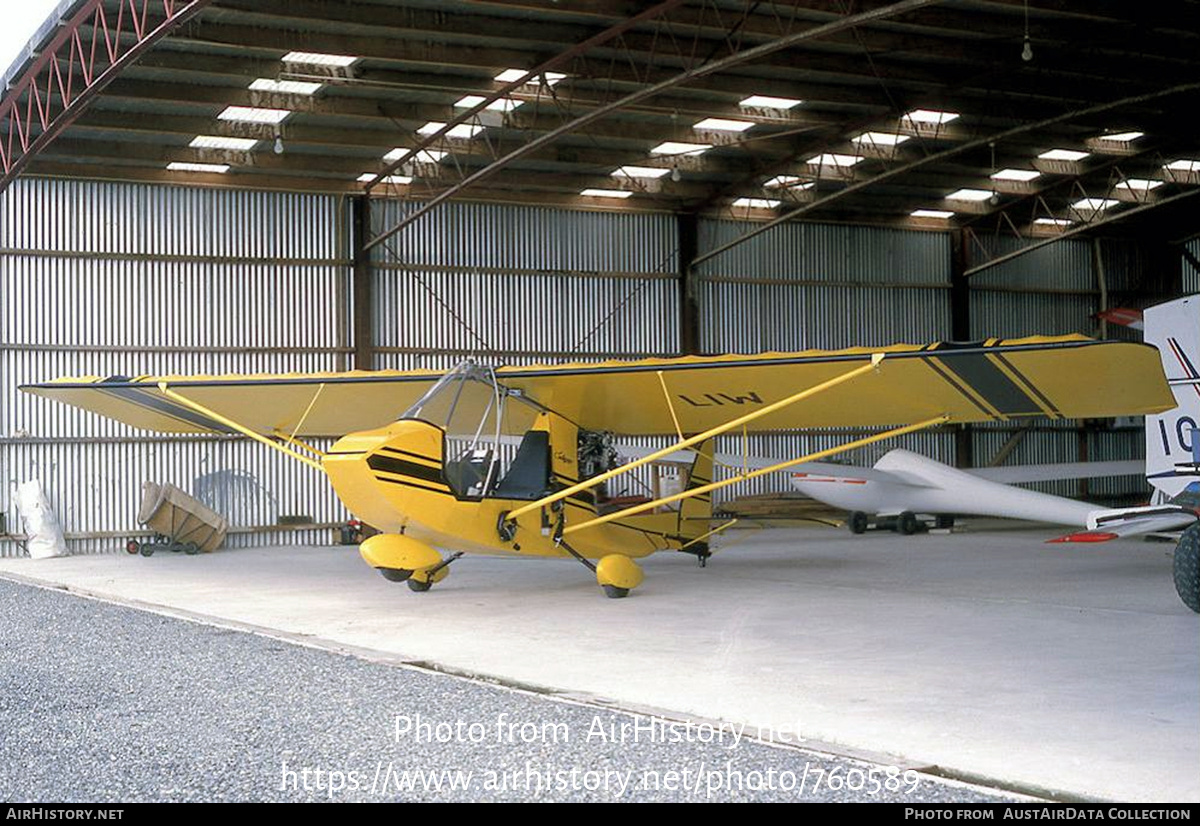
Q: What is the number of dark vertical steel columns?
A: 3